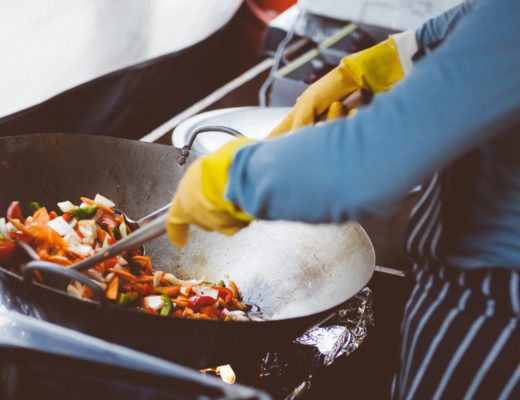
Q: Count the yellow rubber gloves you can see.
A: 2